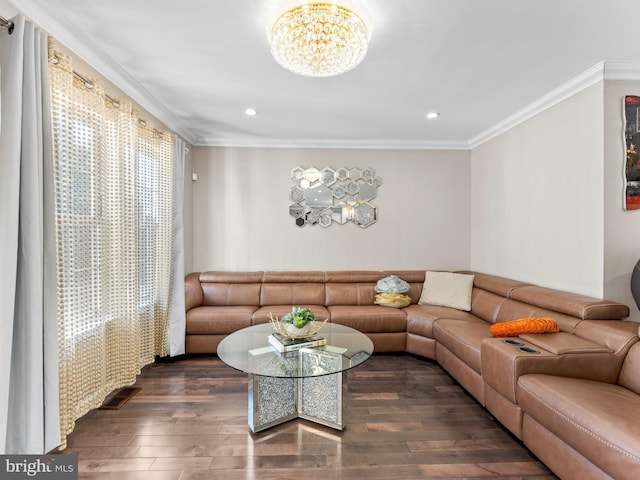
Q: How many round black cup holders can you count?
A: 2